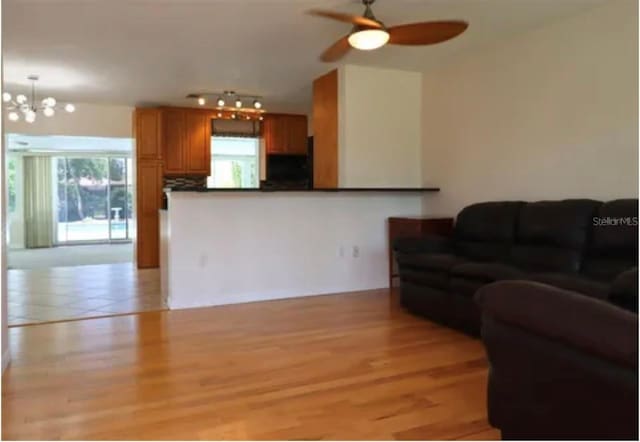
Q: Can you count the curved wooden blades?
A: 3